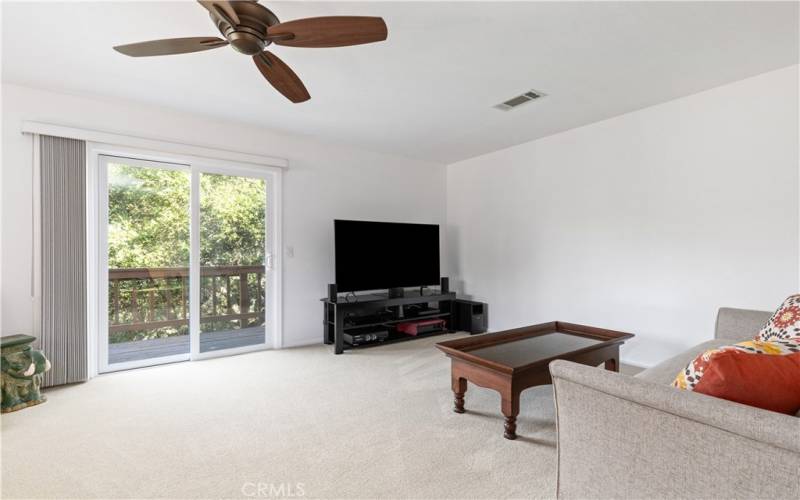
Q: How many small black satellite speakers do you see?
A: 2